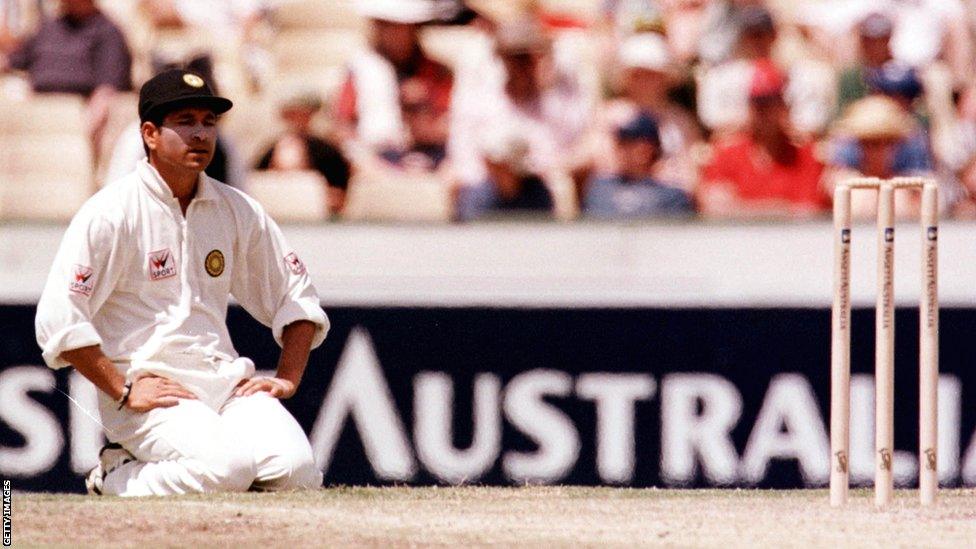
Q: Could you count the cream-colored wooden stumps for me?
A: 3